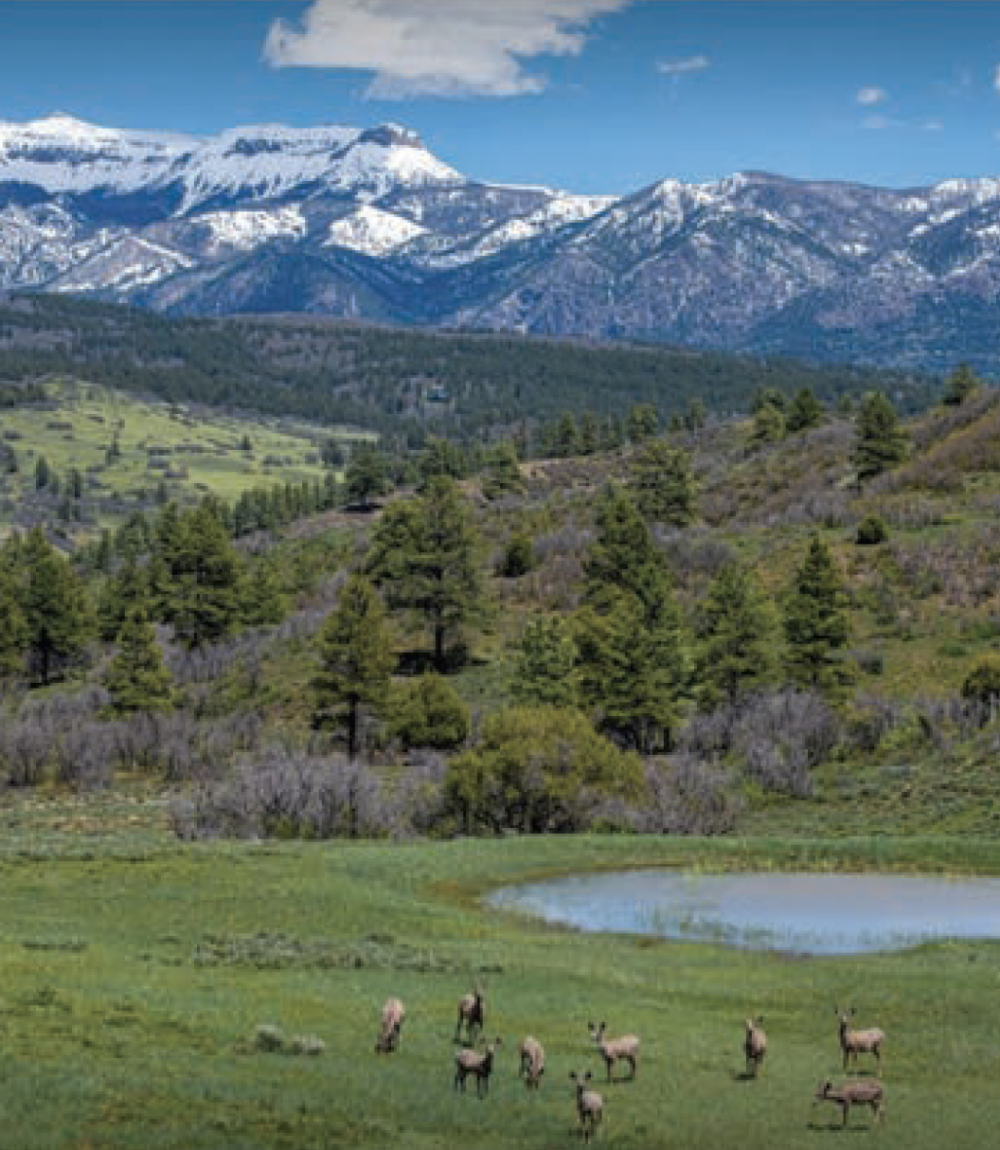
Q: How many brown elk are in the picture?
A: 9